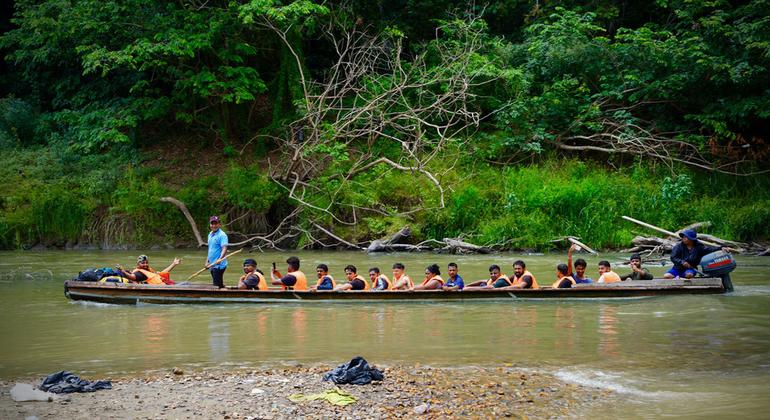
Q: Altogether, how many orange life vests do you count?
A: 12